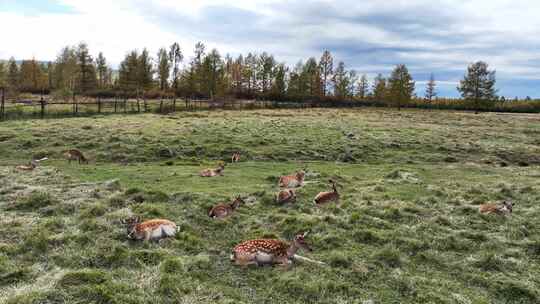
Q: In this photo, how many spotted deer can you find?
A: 11